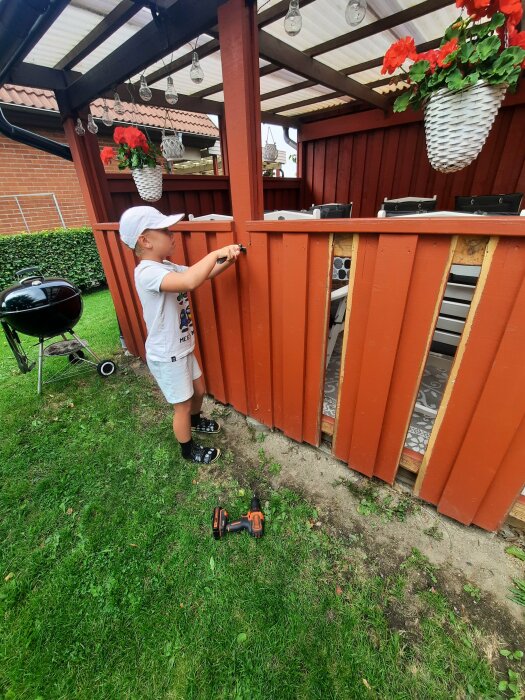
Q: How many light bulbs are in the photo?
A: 9